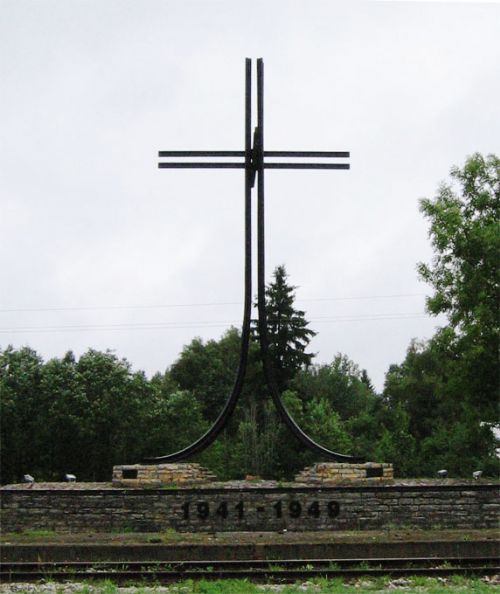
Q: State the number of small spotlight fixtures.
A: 4